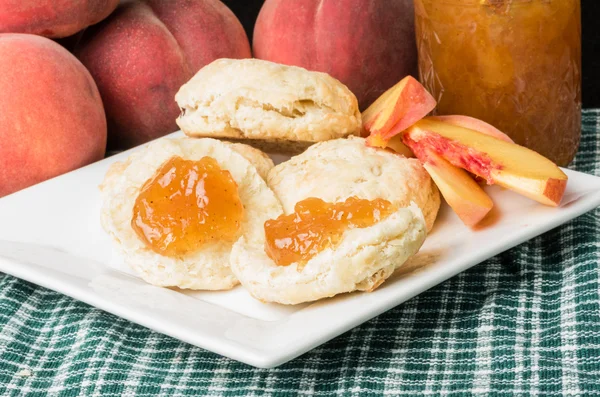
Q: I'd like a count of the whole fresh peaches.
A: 4